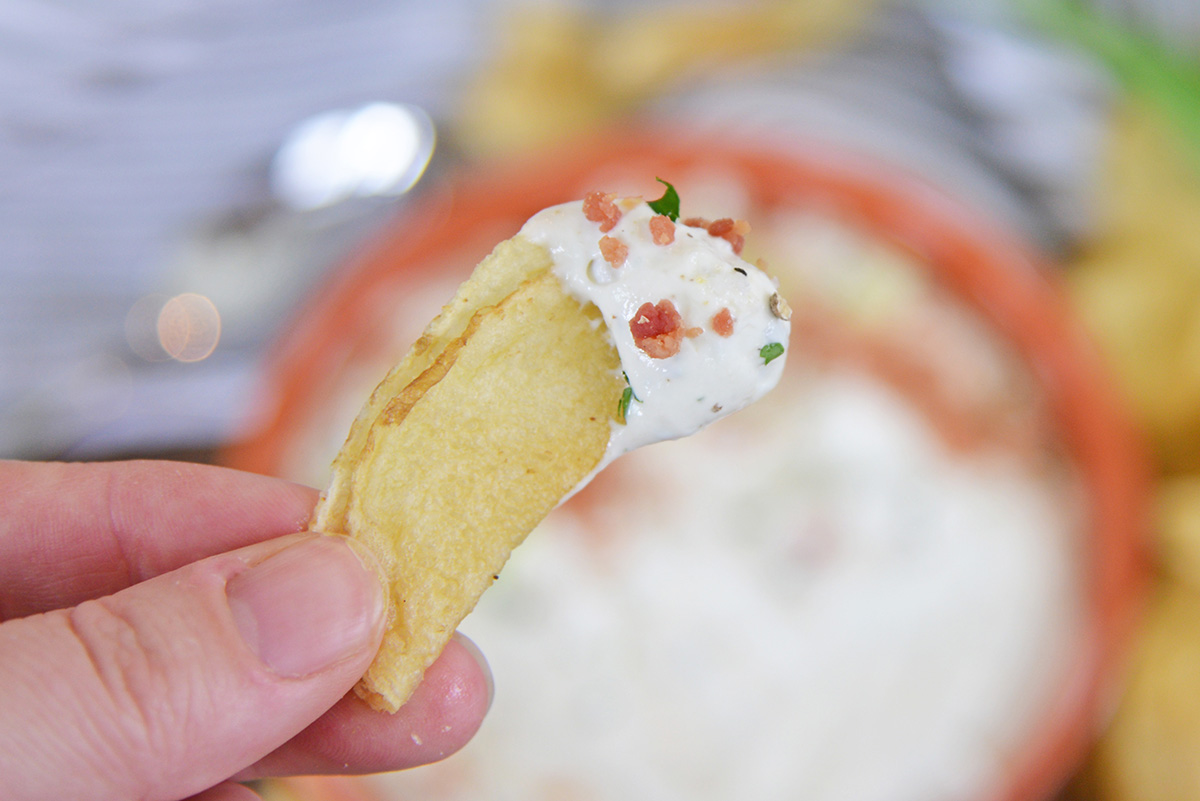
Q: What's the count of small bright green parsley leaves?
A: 3